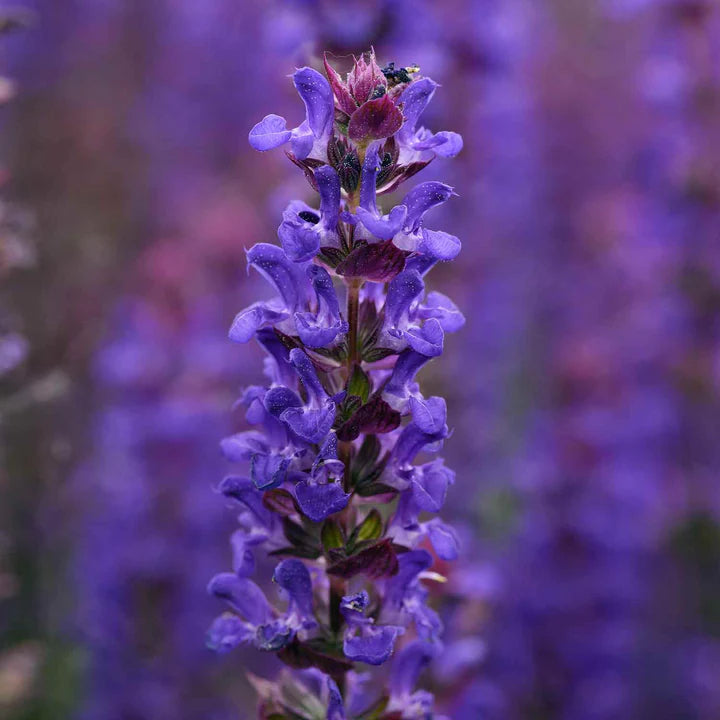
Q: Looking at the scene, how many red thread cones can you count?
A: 0